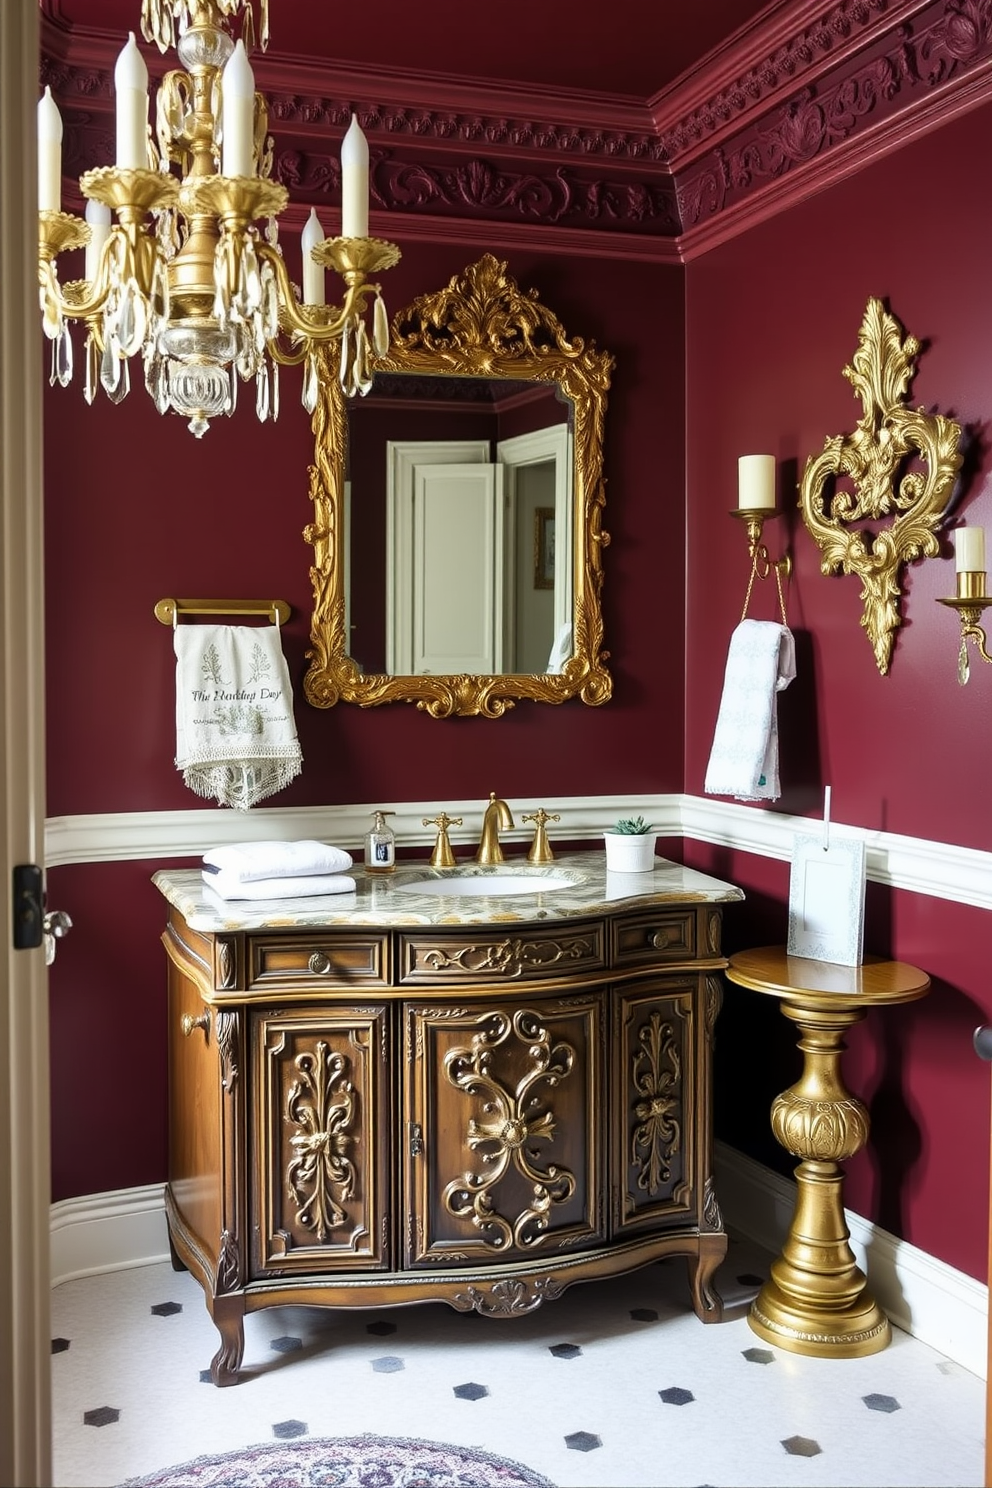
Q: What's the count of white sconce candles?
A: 2